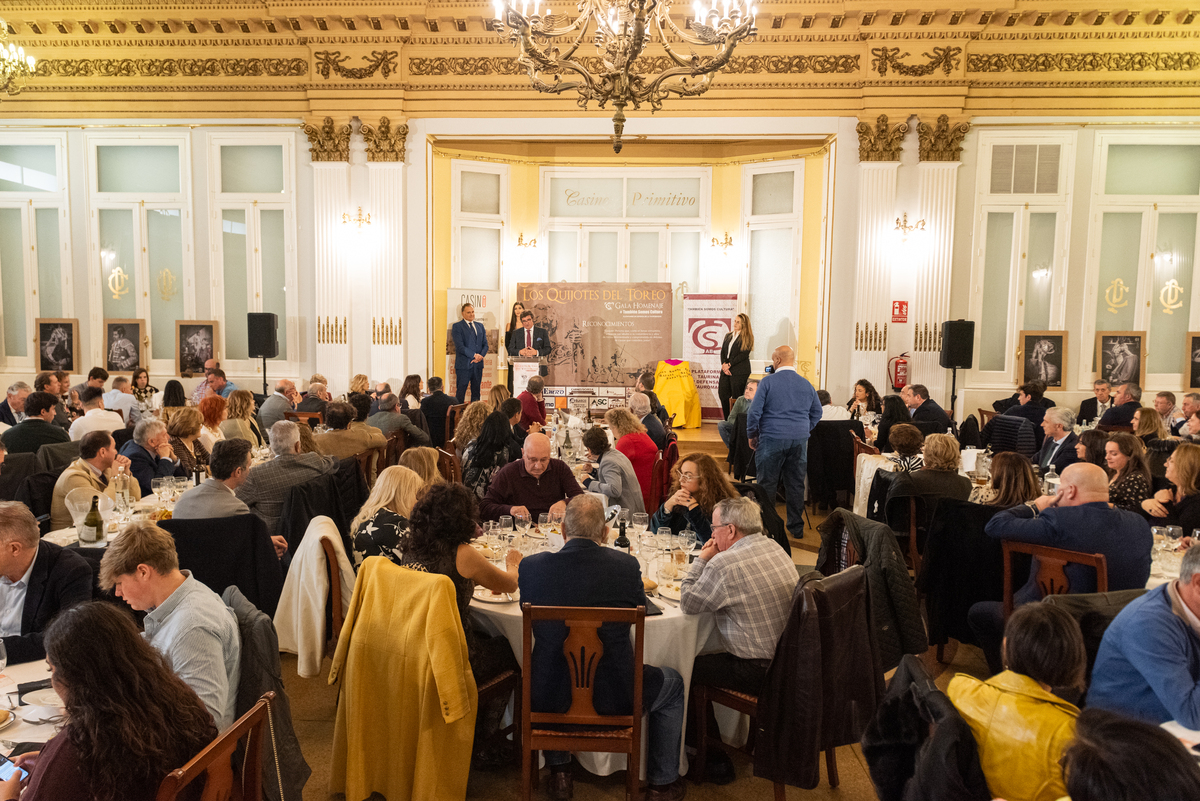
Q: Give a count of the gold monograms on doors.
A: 4